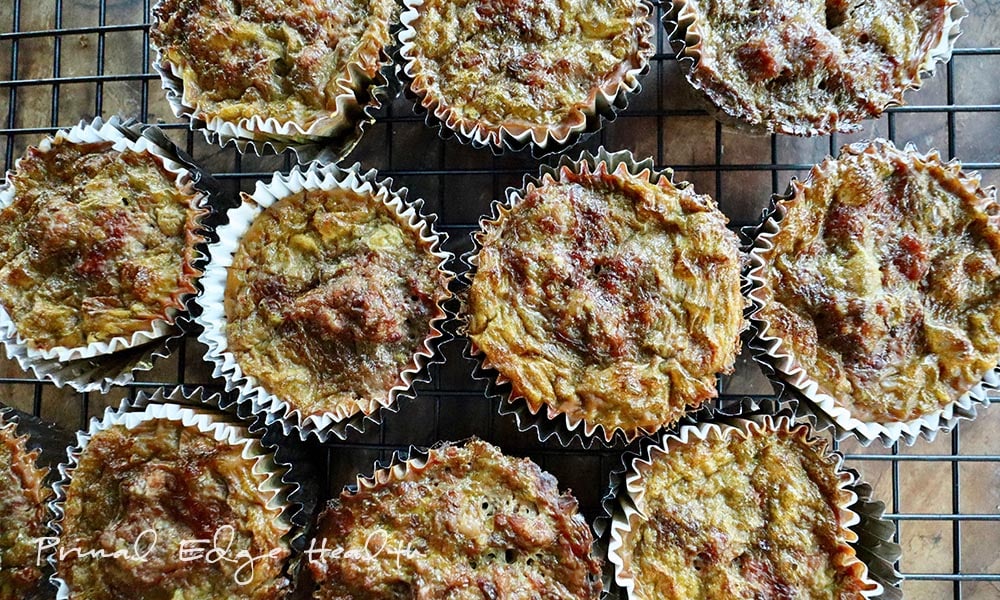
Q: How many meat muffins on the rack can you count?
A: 11